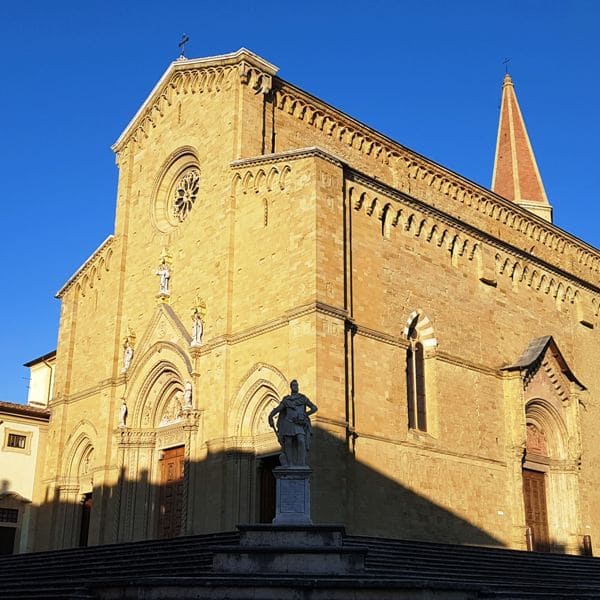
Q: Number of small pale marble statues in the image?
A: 5